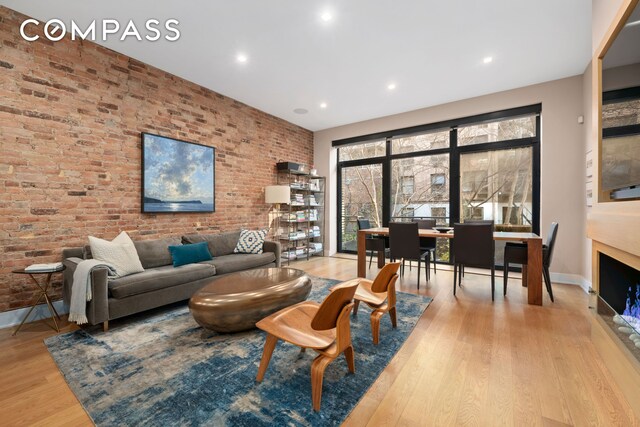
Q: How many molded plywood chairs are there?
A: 2